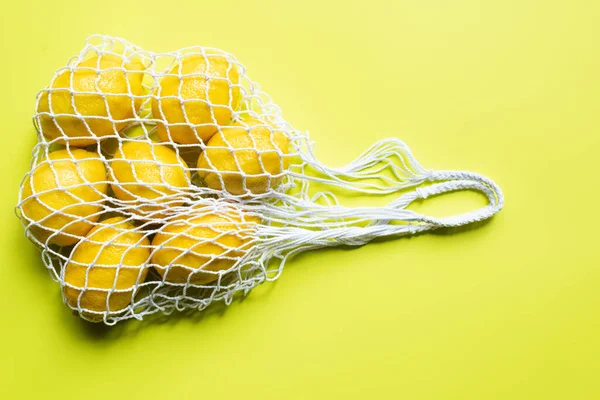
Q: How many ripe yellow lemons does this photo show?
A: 7